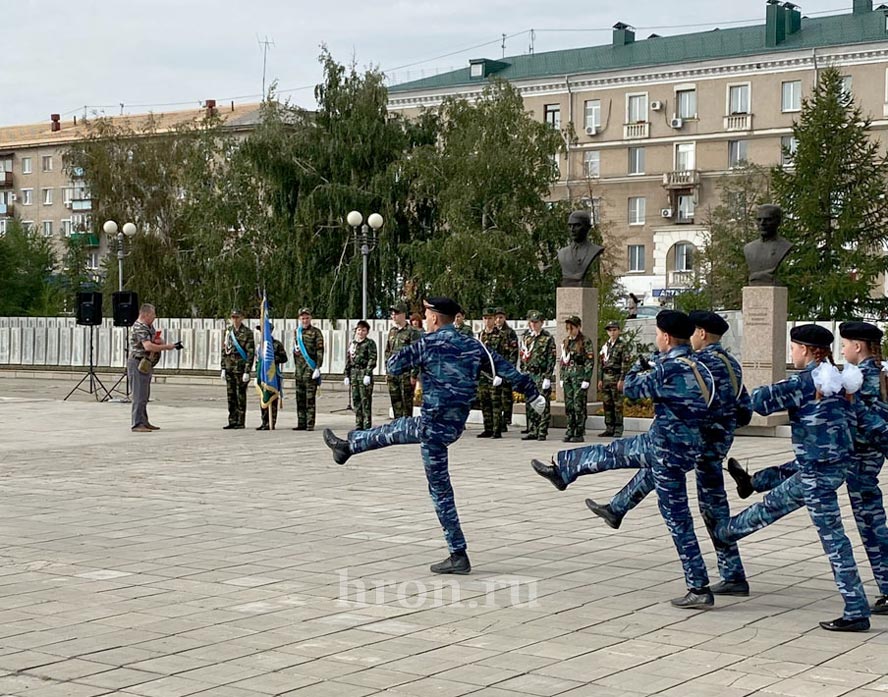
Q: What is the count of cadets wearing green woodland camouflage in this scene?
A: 11